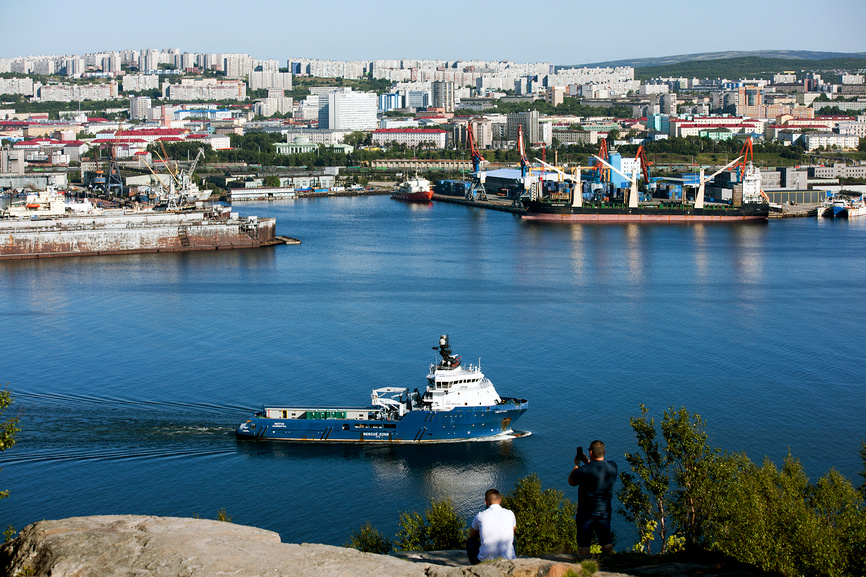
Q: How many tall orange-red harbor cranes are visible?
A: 5